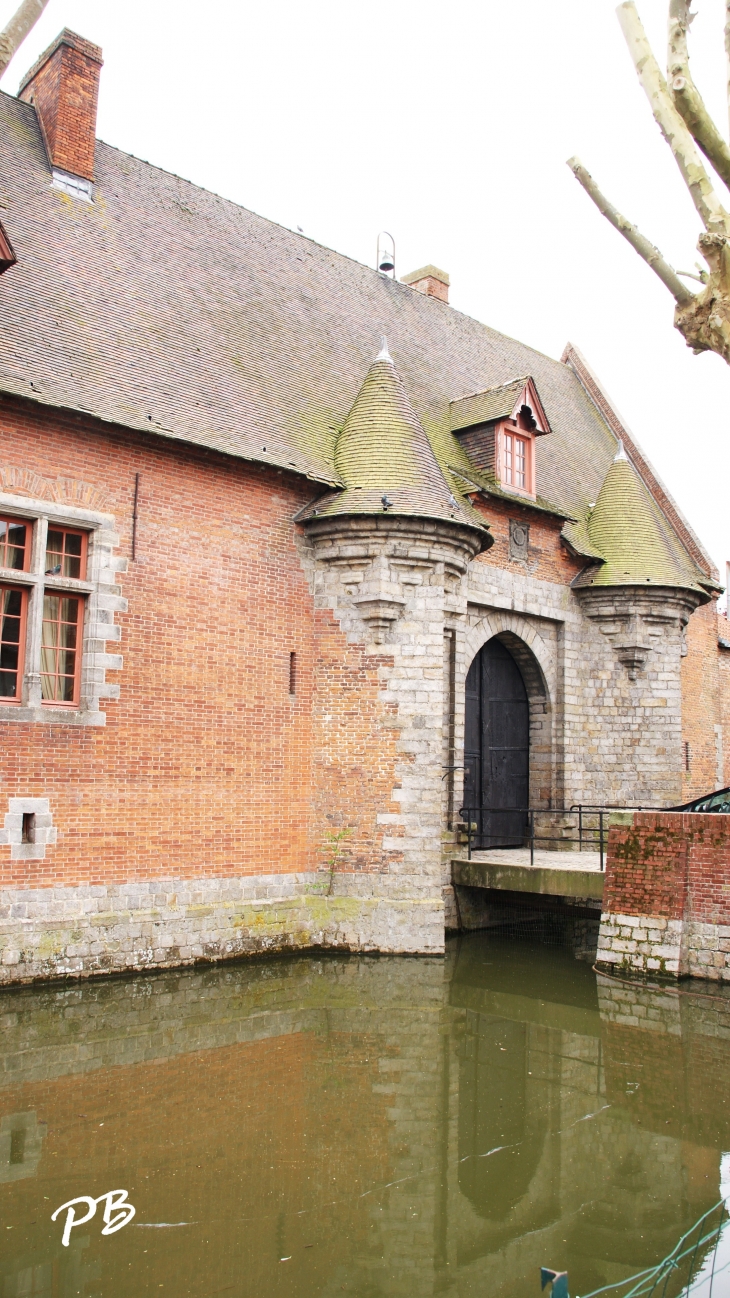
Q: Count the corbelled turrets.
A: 2